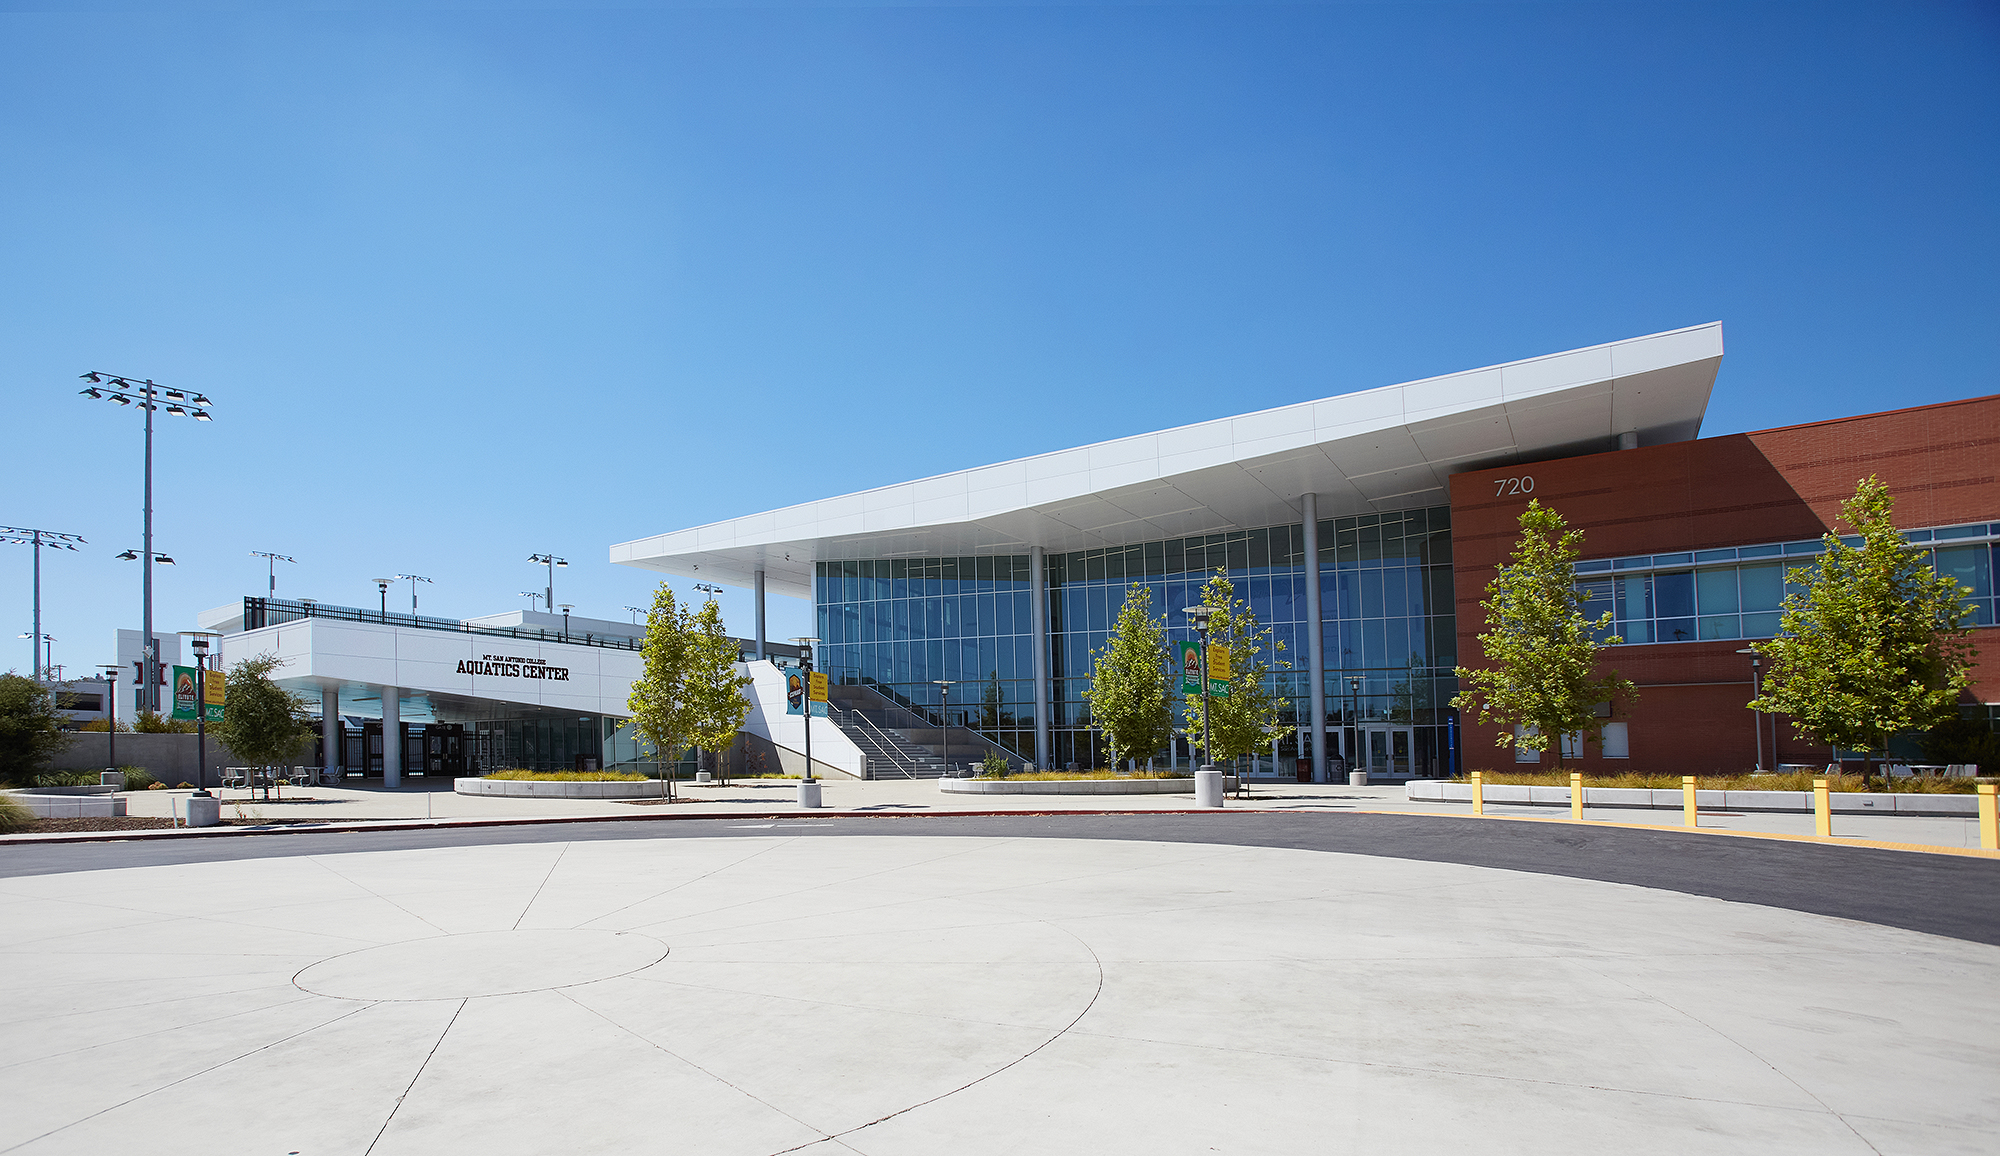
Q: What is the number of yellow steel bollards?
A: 5